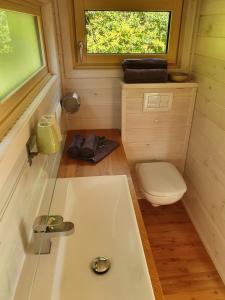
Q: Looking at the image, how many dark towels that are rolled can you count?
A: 2